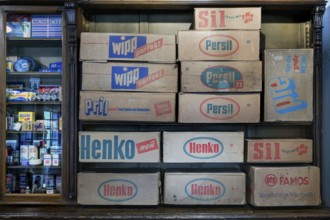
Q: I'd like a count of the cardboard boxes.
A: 14